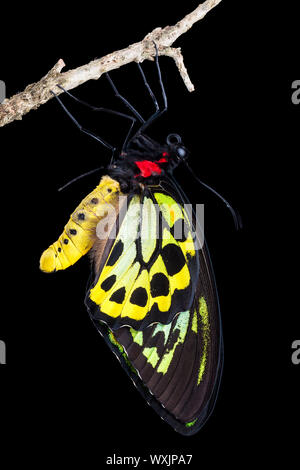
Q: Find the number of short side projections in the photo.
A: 2